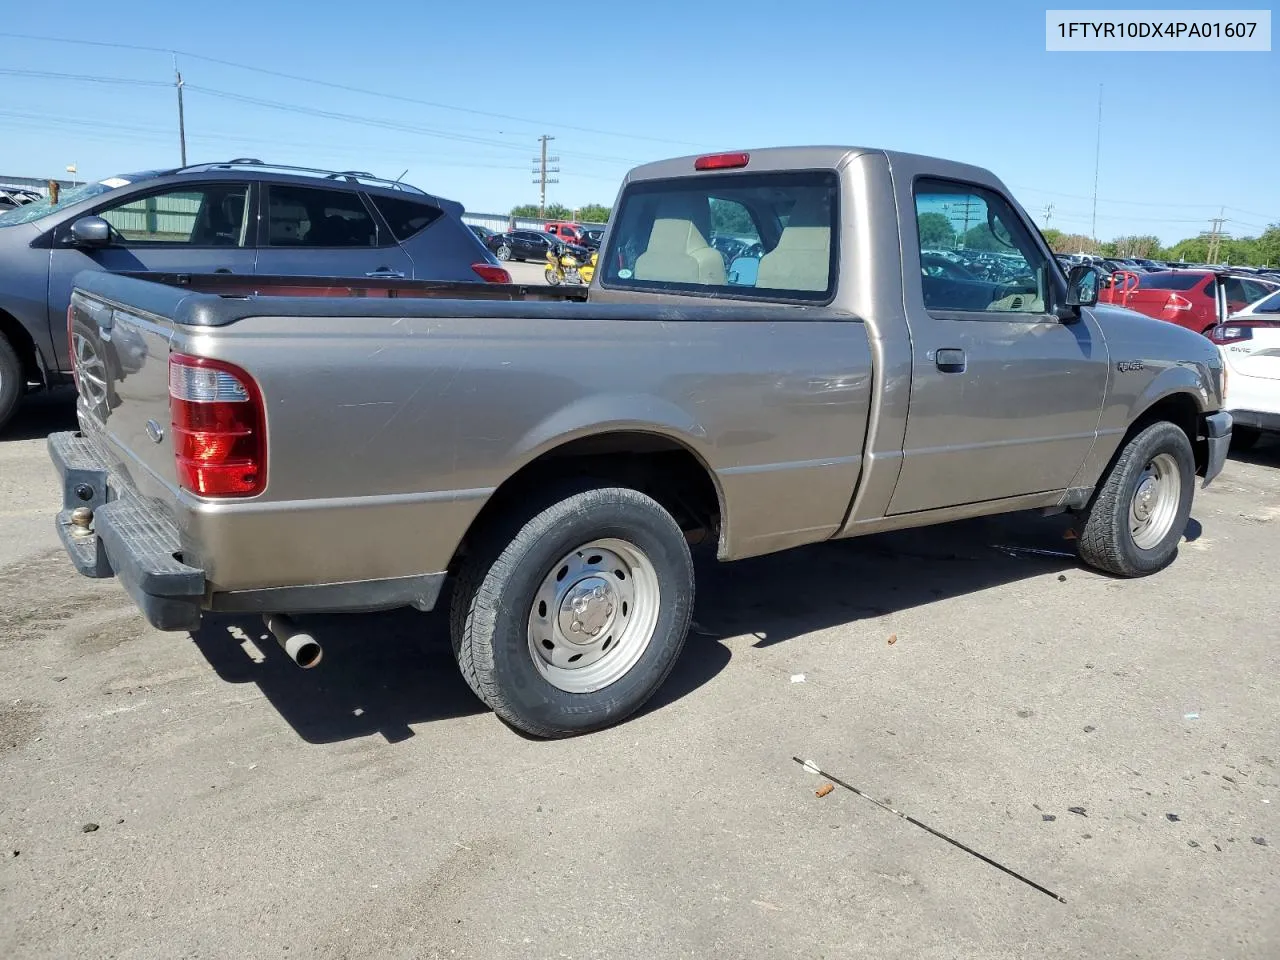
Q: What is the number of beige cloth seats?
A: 2